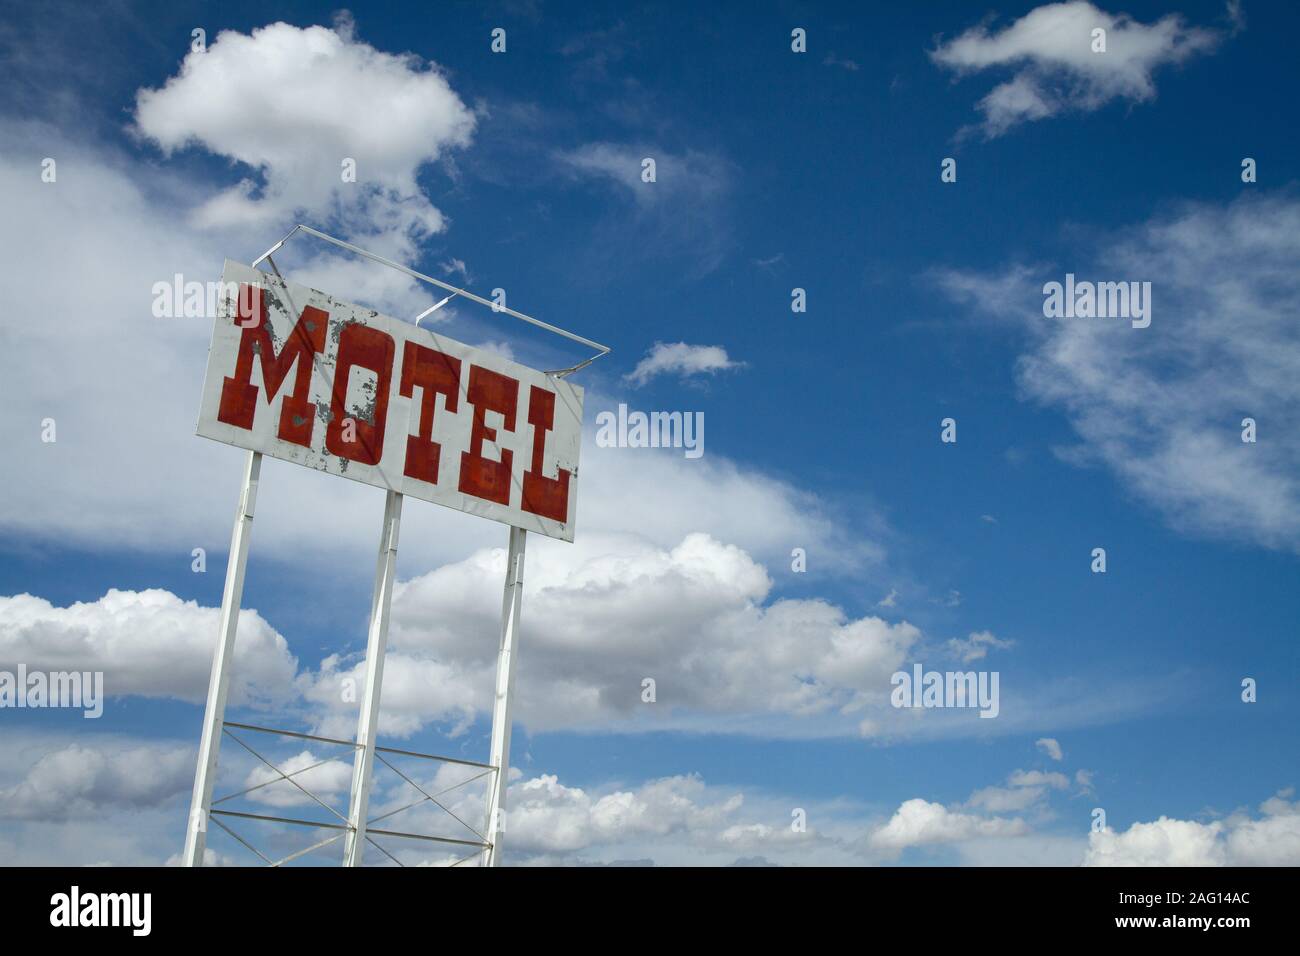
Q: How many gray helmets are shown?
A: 0